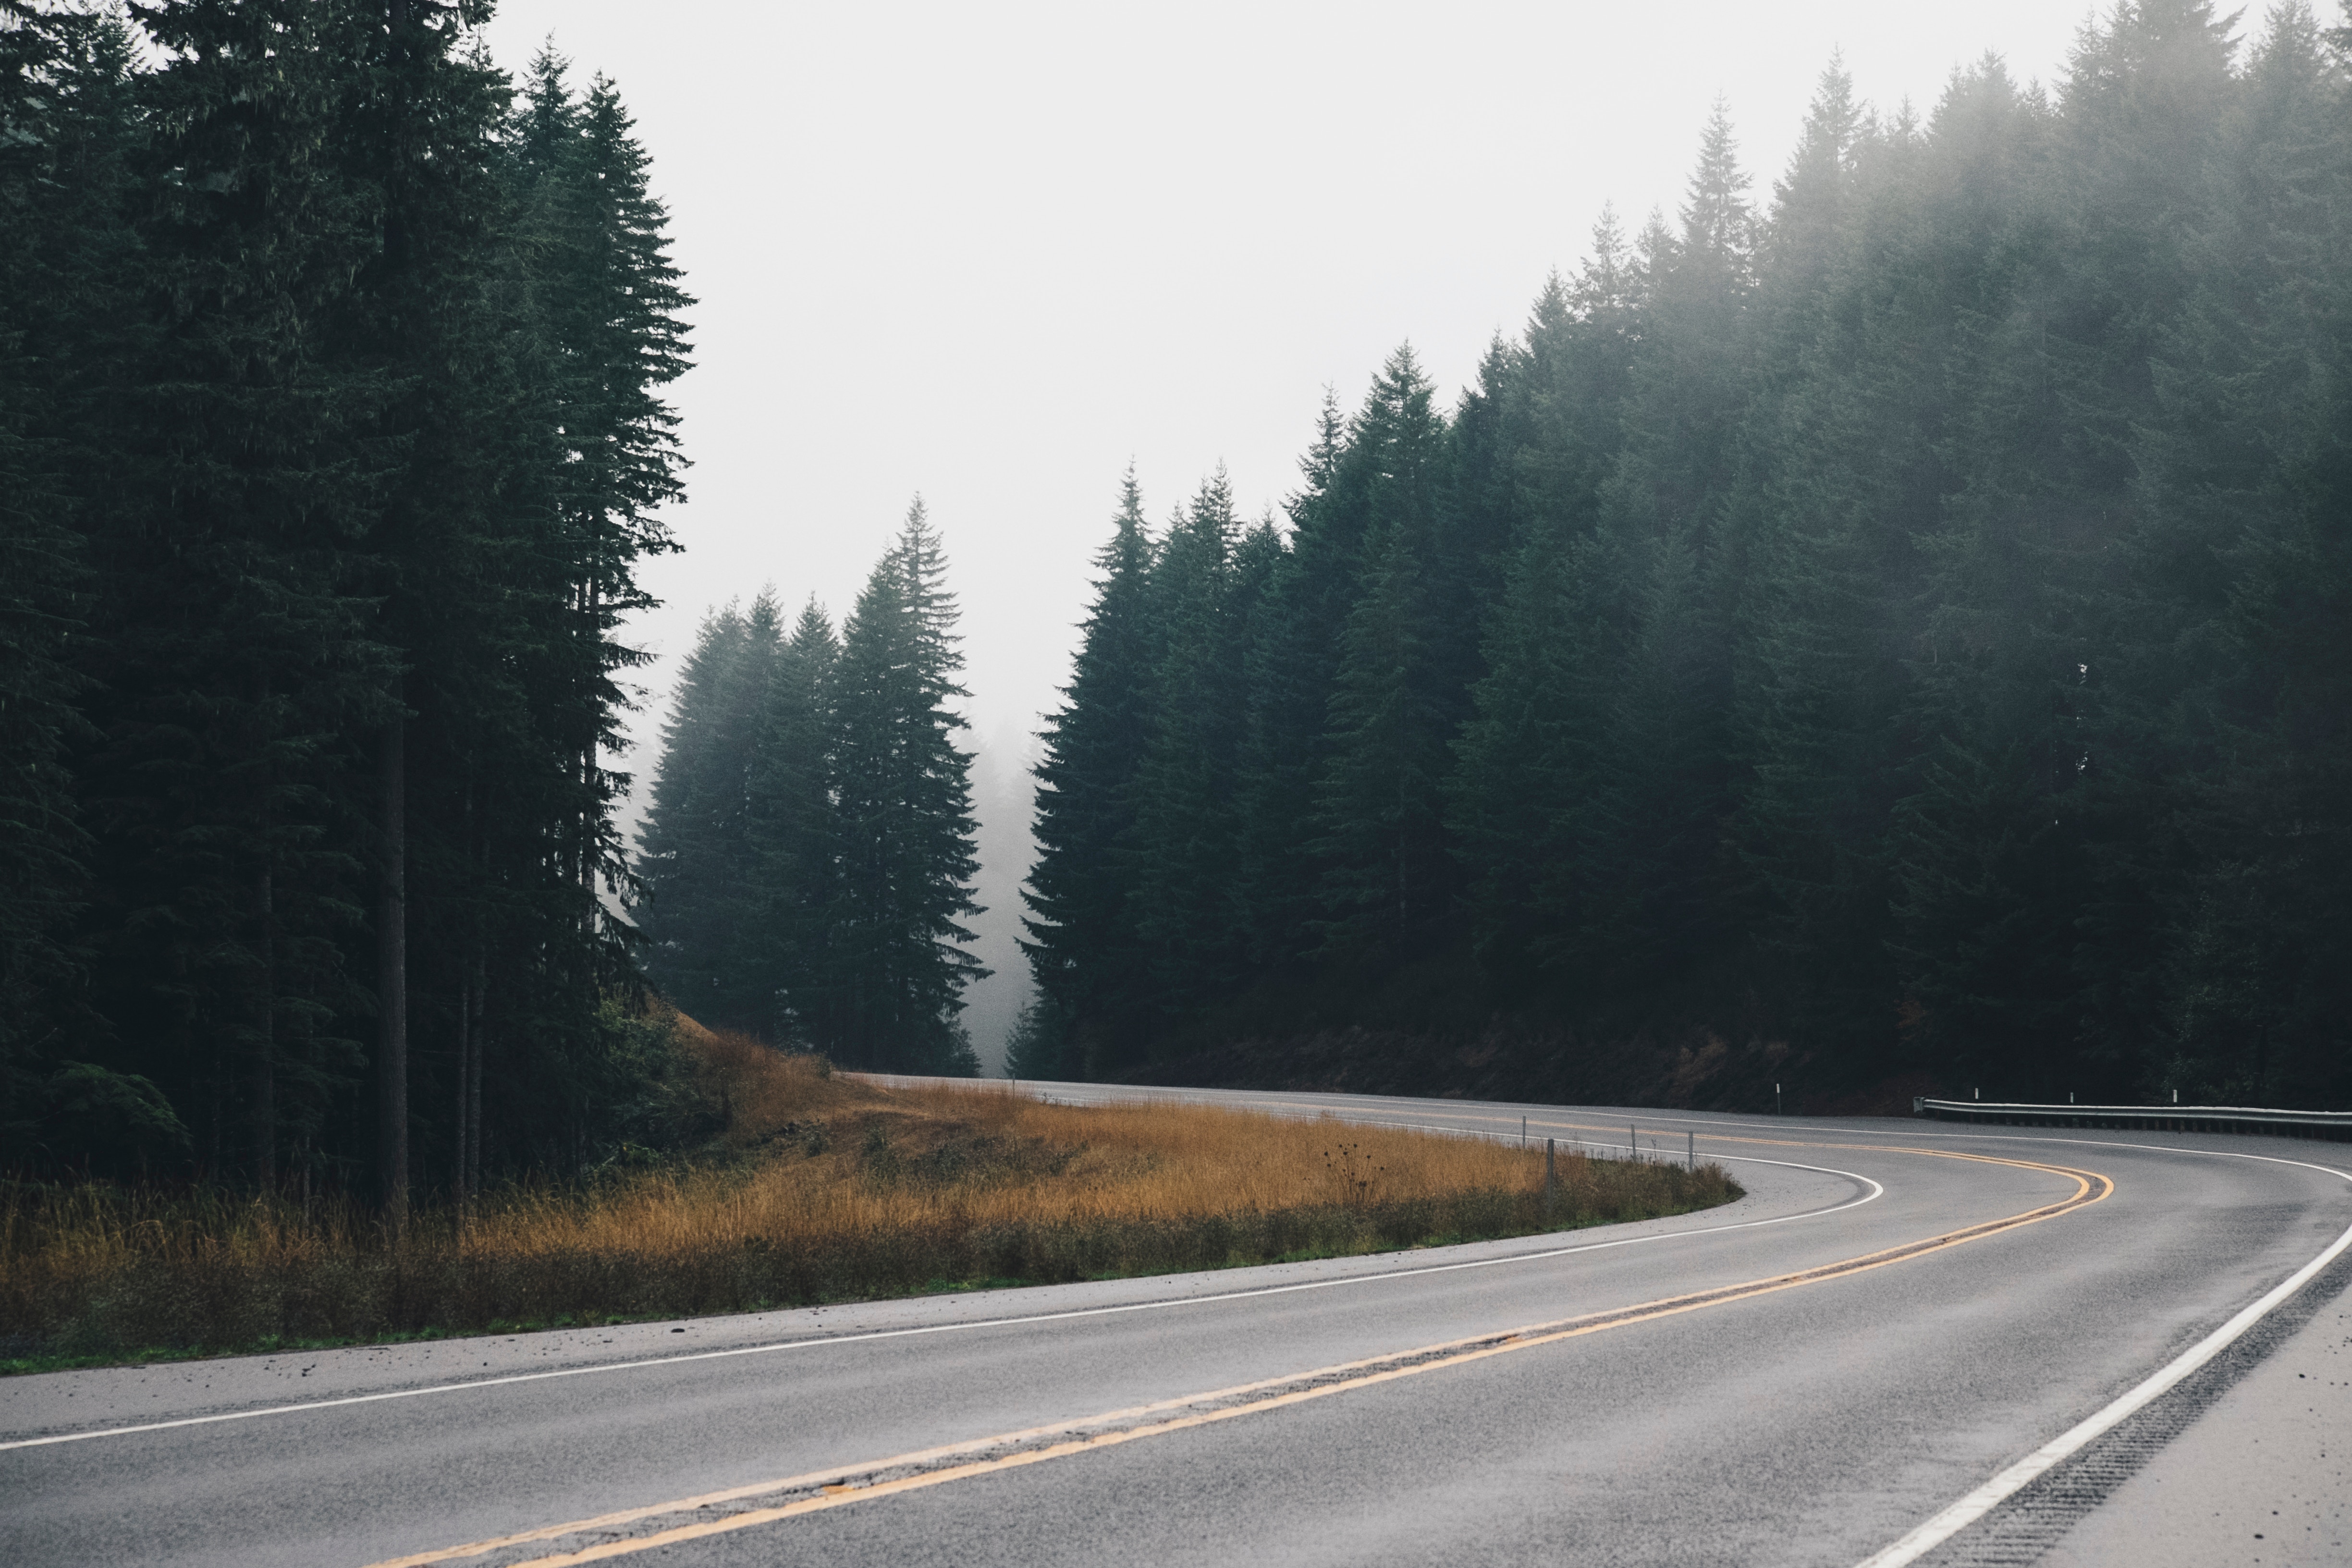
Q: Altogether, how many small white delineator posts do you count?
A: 4